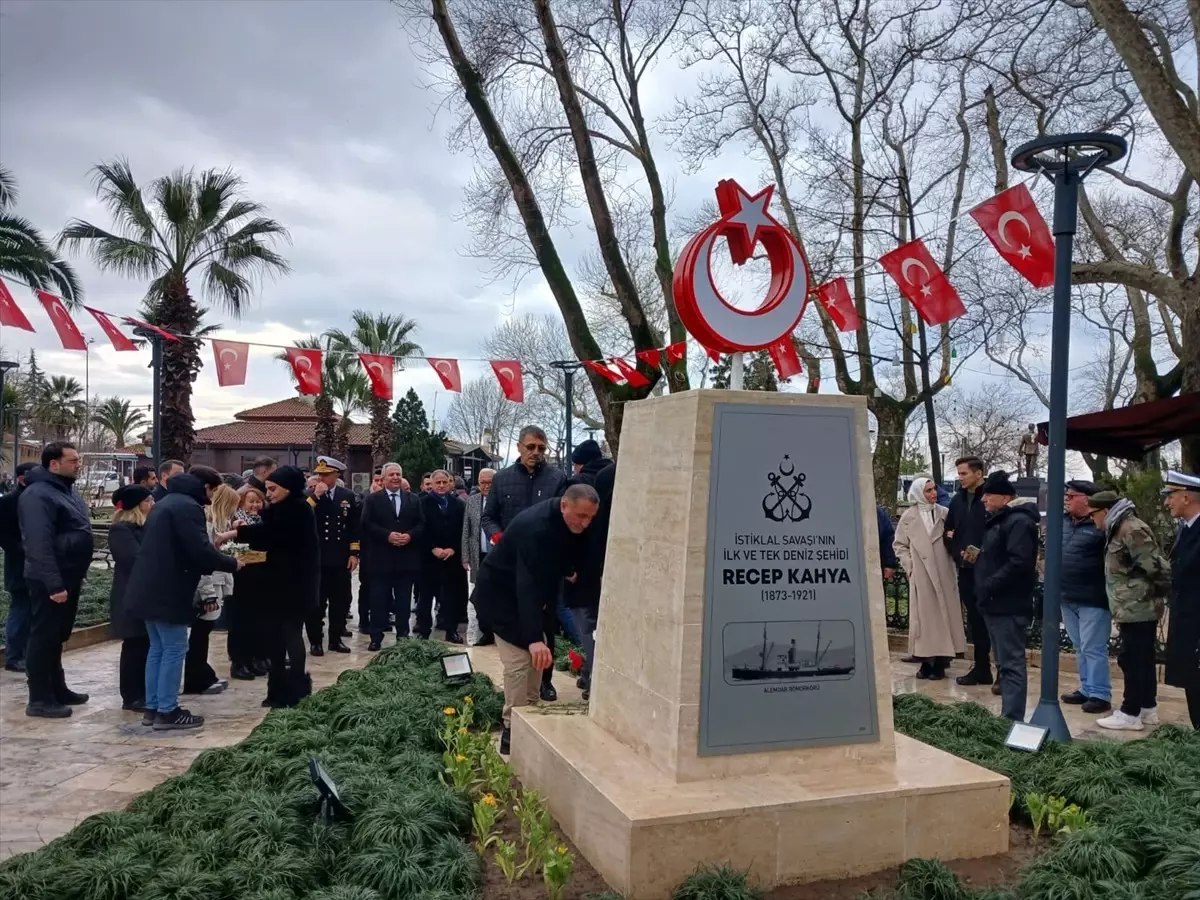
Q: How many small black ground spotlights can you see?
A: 3